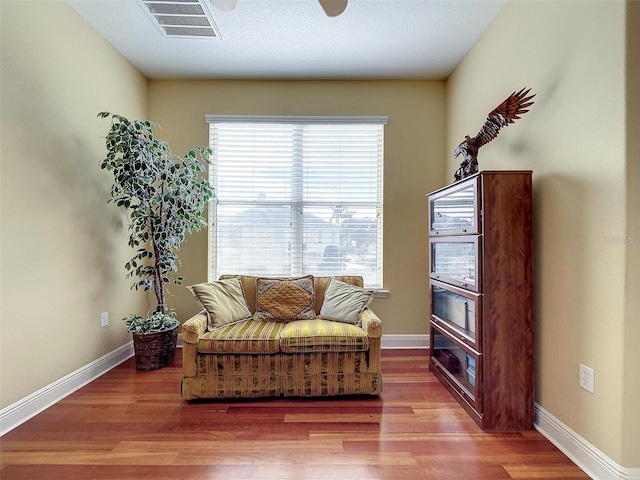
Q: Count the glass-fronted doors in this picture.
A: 4